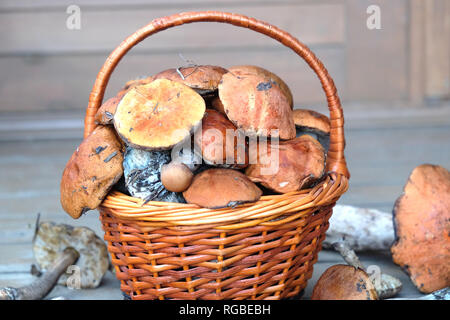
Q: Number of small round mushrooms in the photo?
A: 1